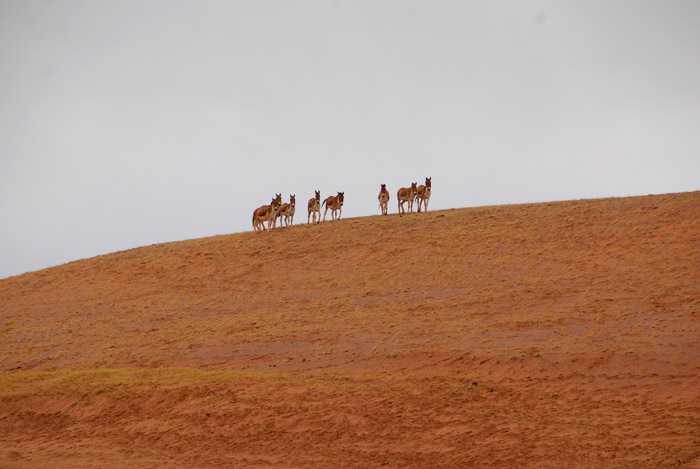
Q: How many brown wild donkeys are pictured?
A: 8